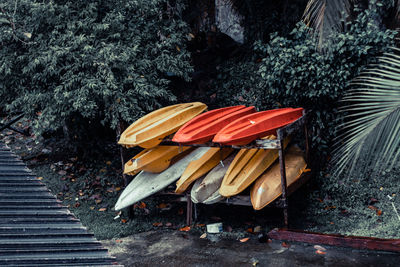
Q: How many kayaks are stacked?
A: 9